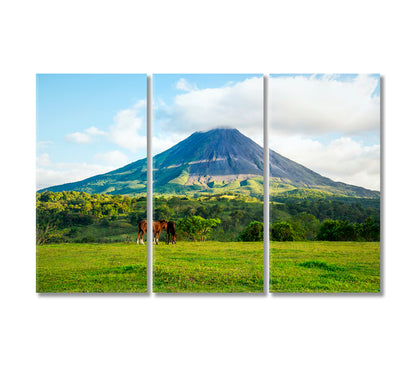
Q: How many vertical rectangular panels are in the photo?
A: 3